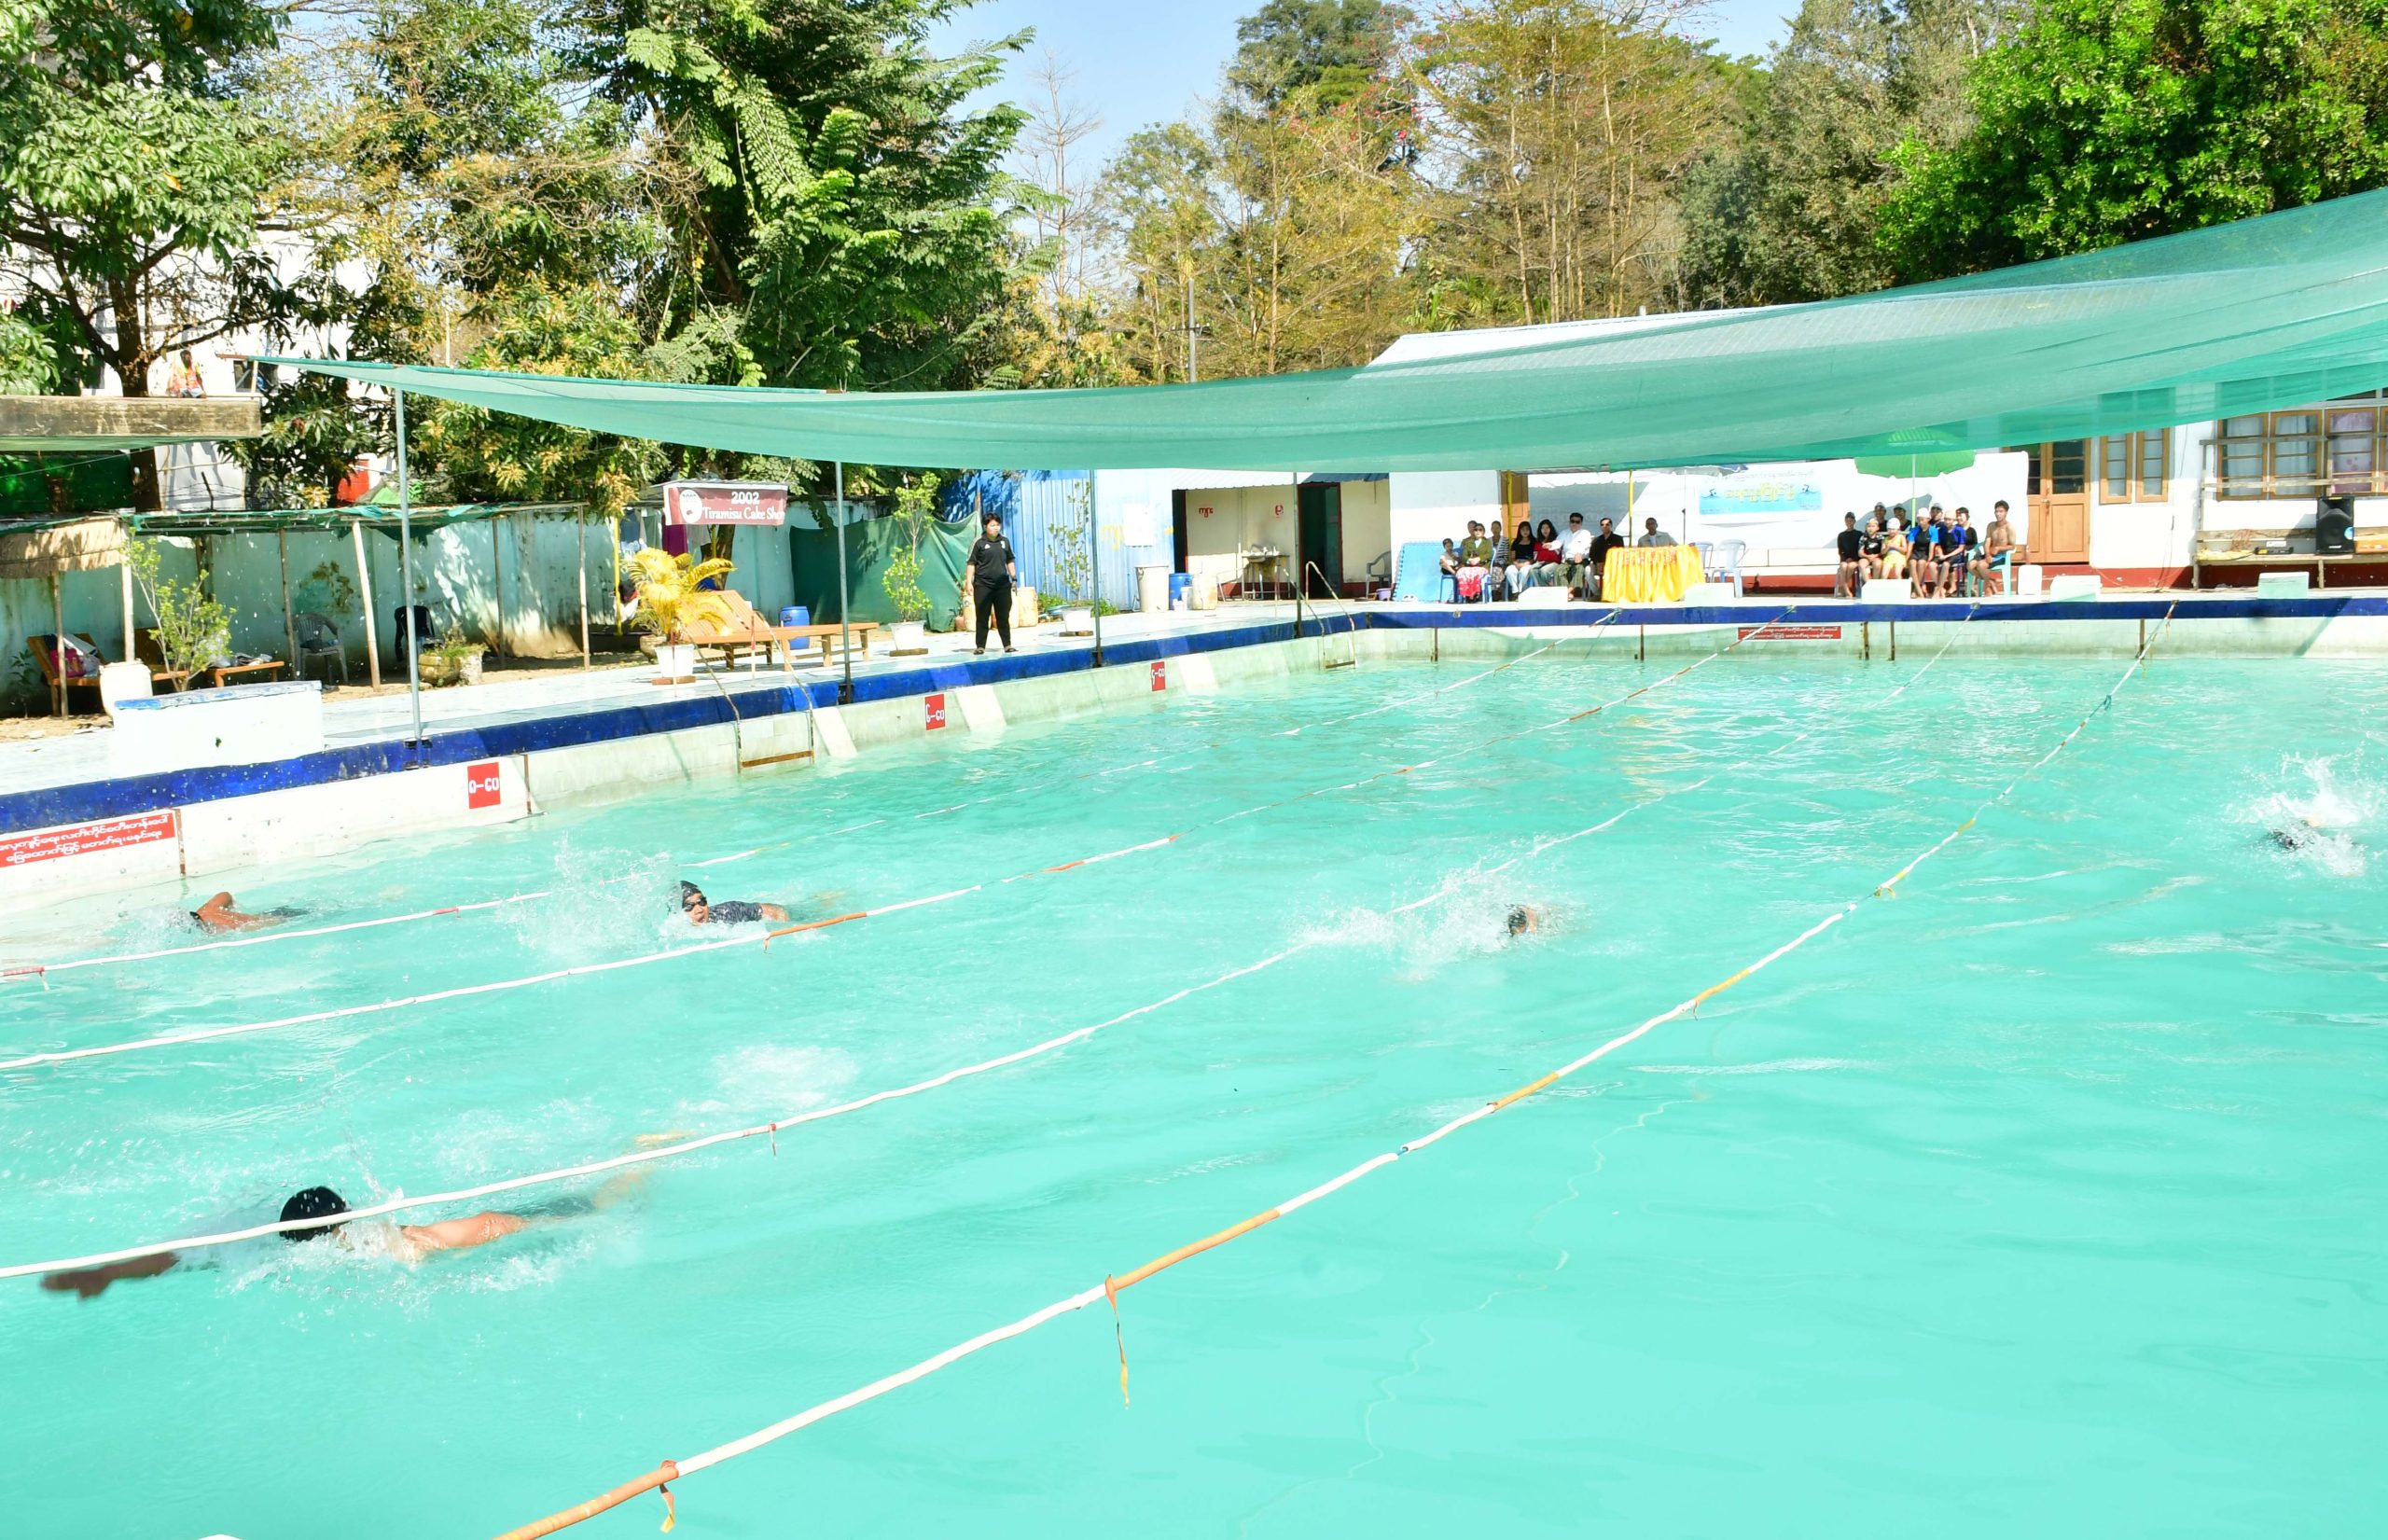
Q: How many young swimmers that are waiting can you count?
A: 10